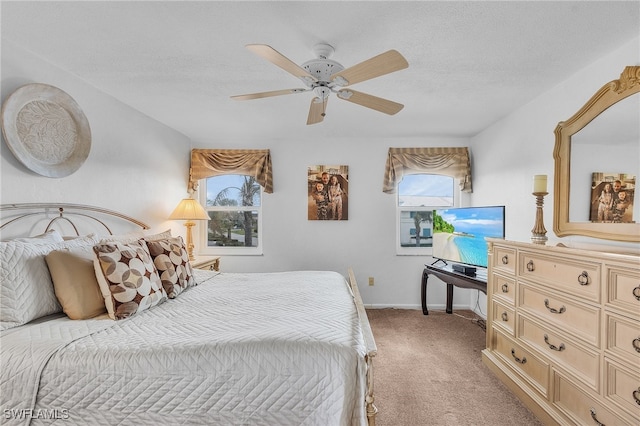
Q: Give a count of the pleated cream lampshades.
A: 1